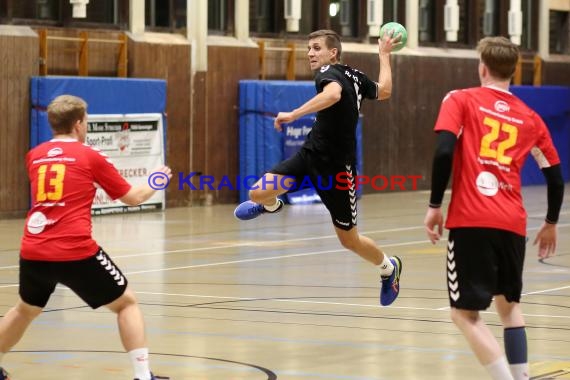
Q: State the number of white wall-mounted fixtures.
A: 5